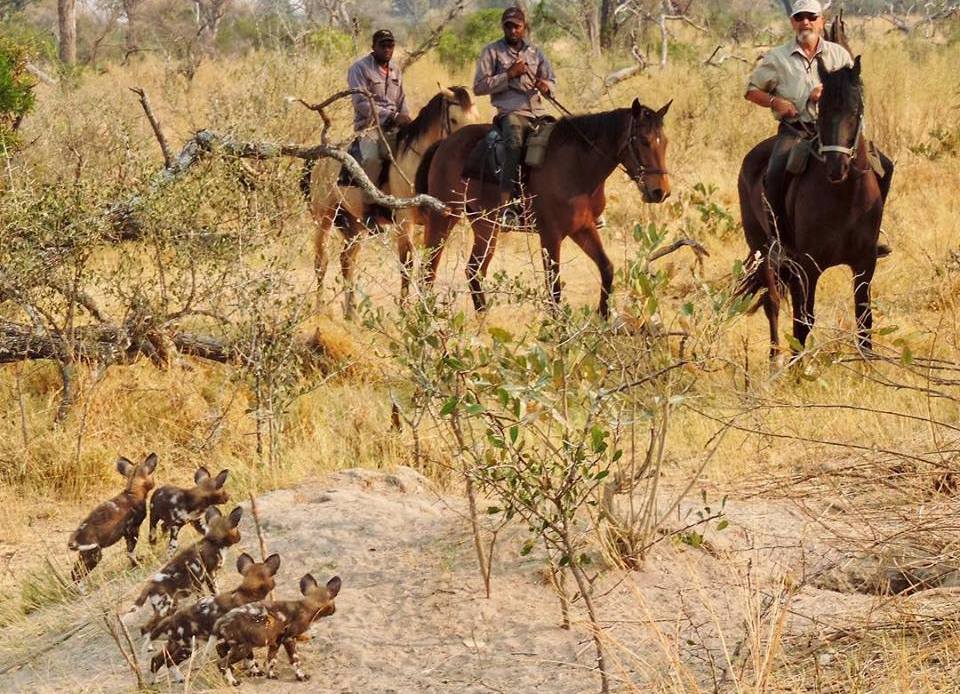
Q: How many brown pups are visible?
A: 5